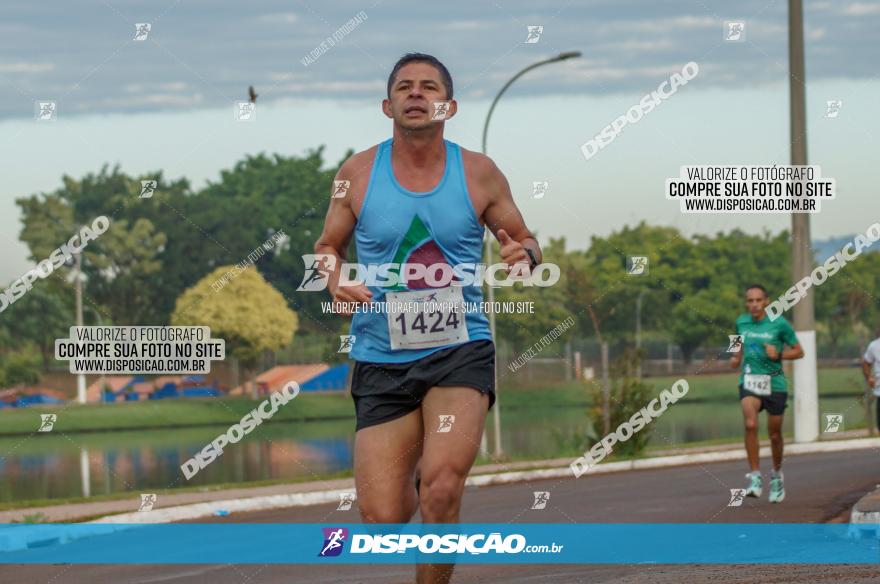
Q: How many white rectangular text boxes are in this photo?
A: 2